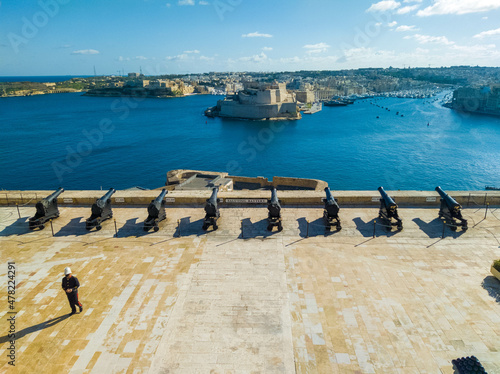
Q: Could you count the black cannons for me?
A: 8